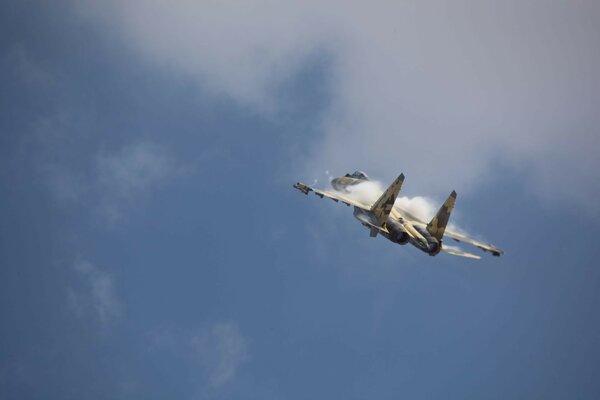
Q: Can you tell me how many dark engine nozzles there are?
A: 2